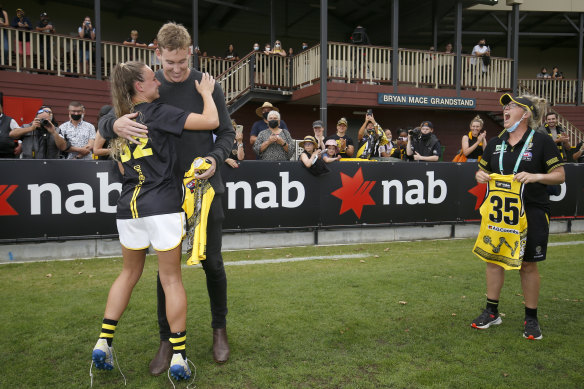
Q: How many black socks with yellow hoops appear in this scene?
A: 2